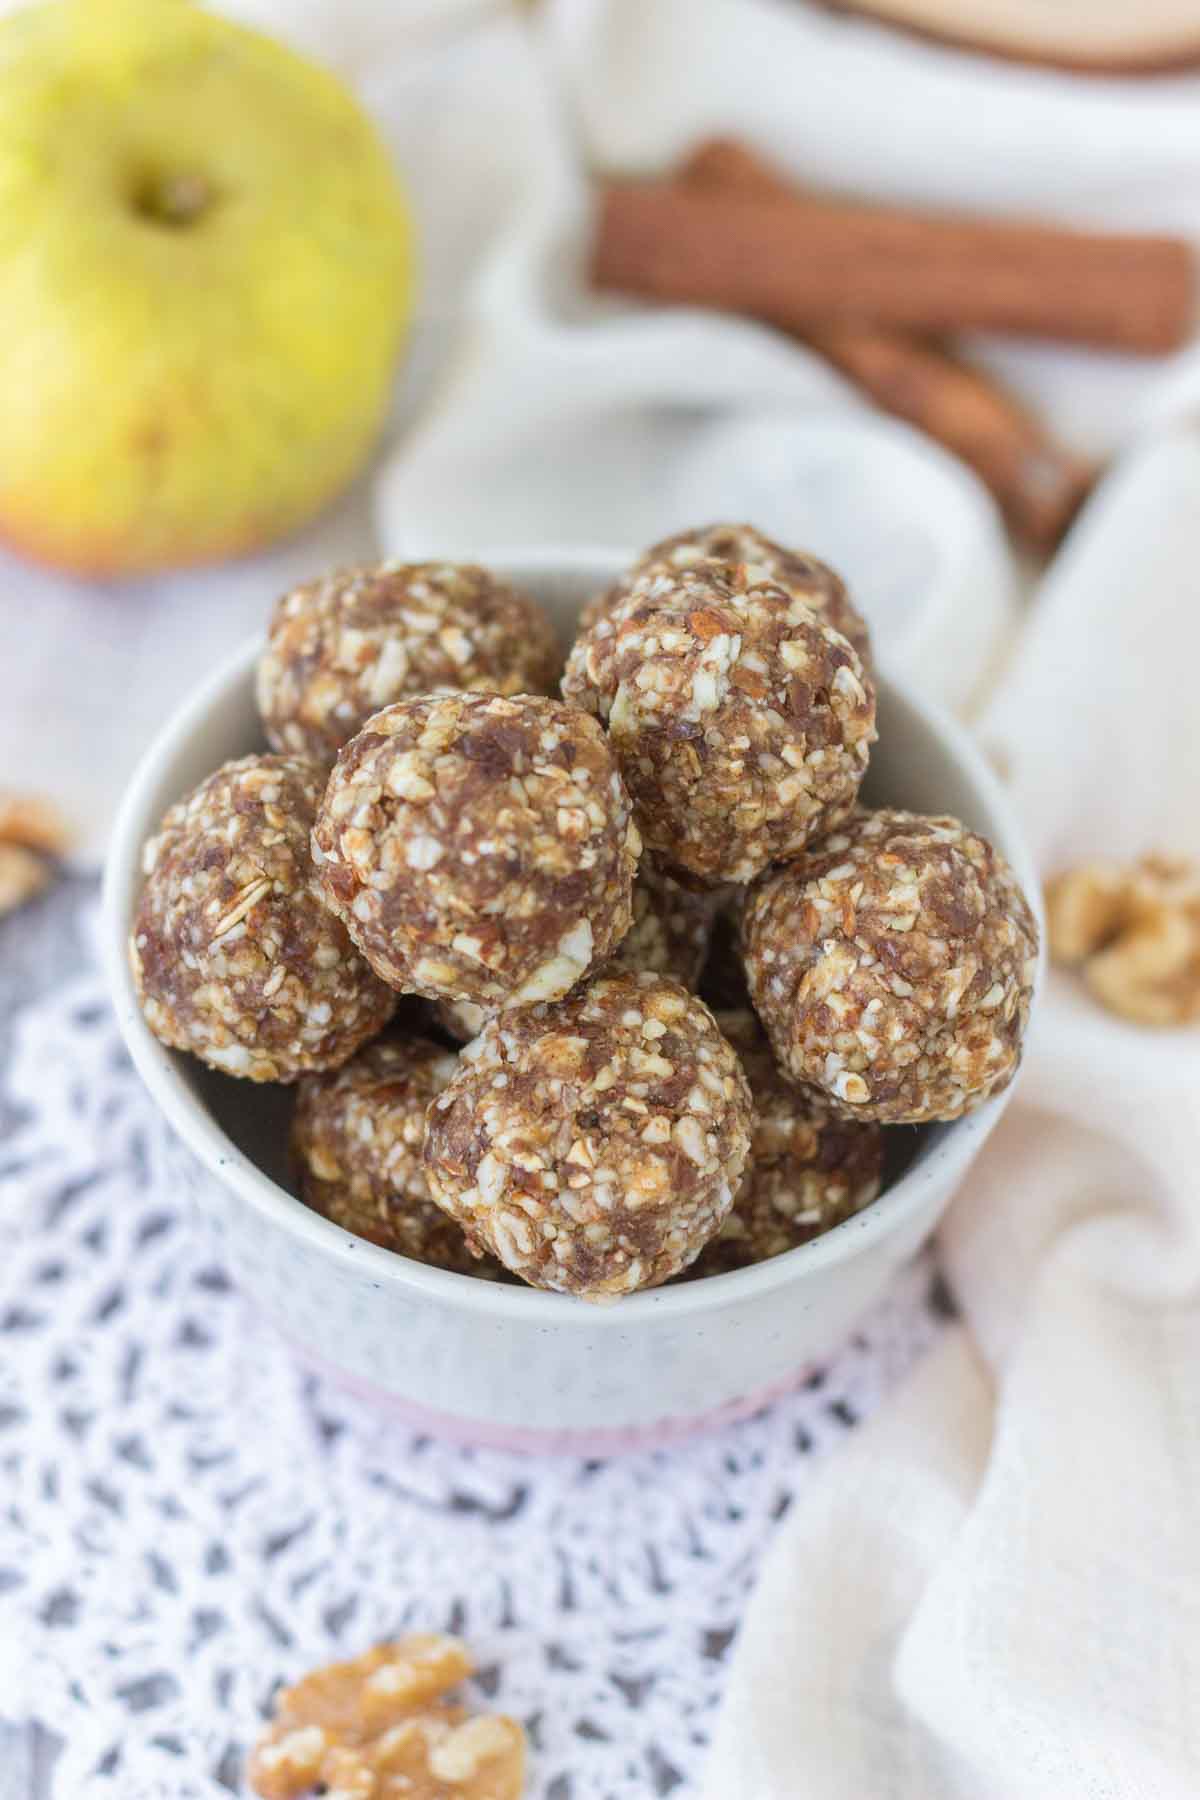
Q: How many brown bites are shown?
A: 10